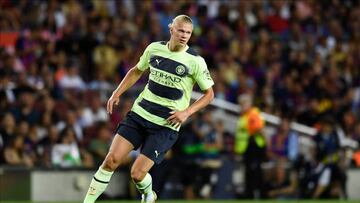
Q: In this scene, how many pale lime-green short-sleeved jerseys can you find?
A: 1